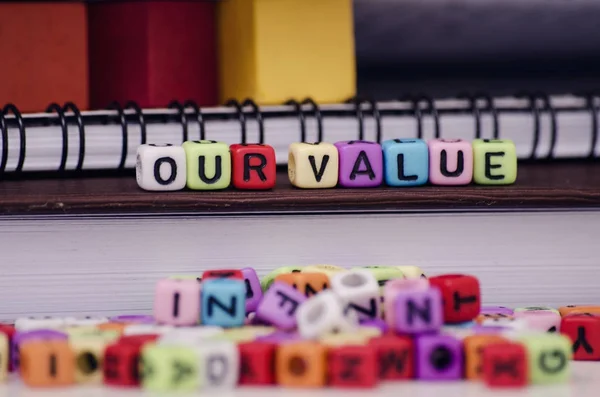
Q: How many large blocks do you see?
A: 3